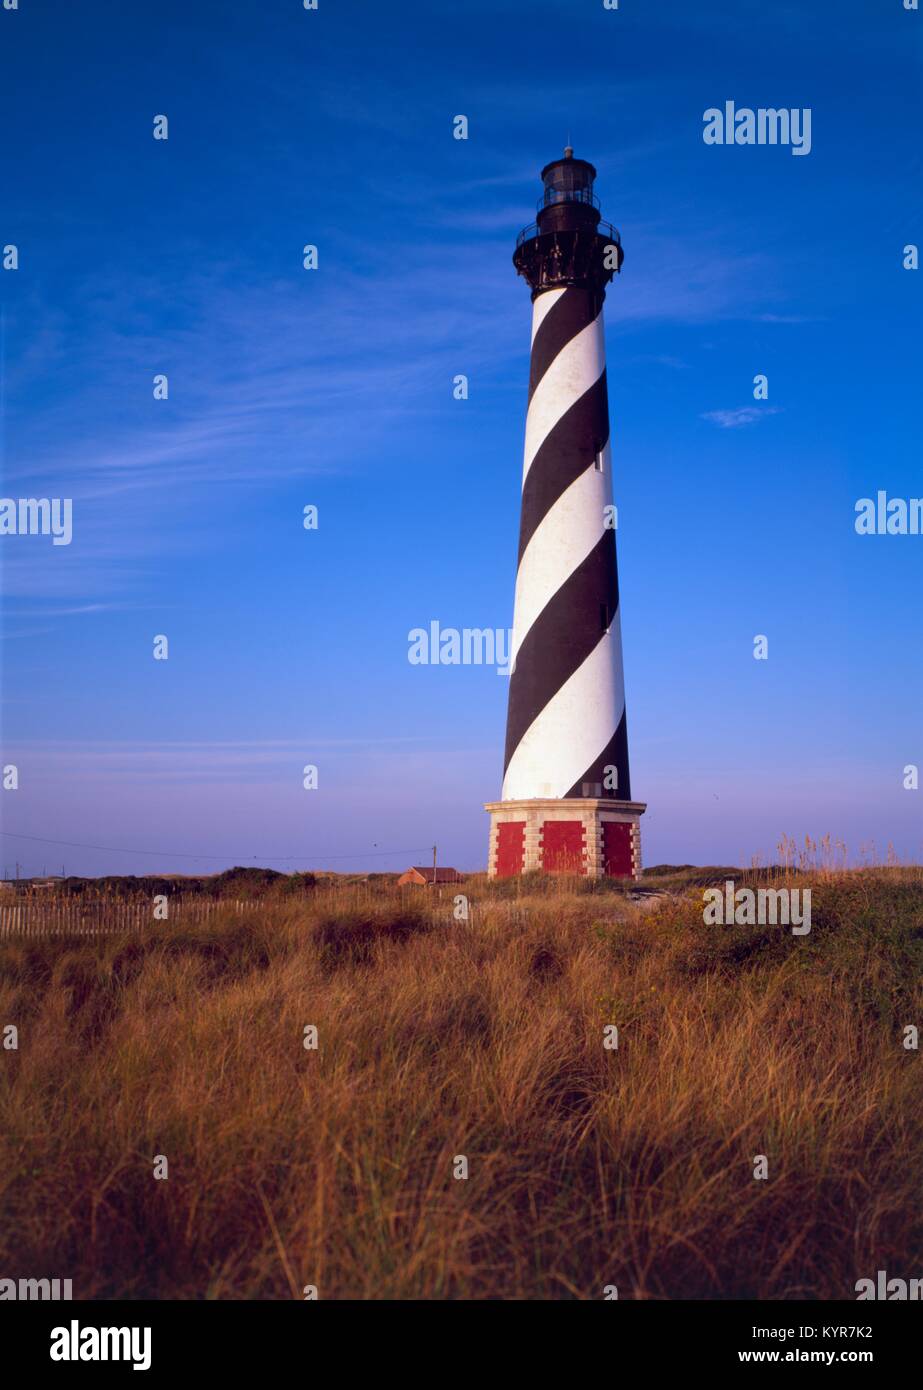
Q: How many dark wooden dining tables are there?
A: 0